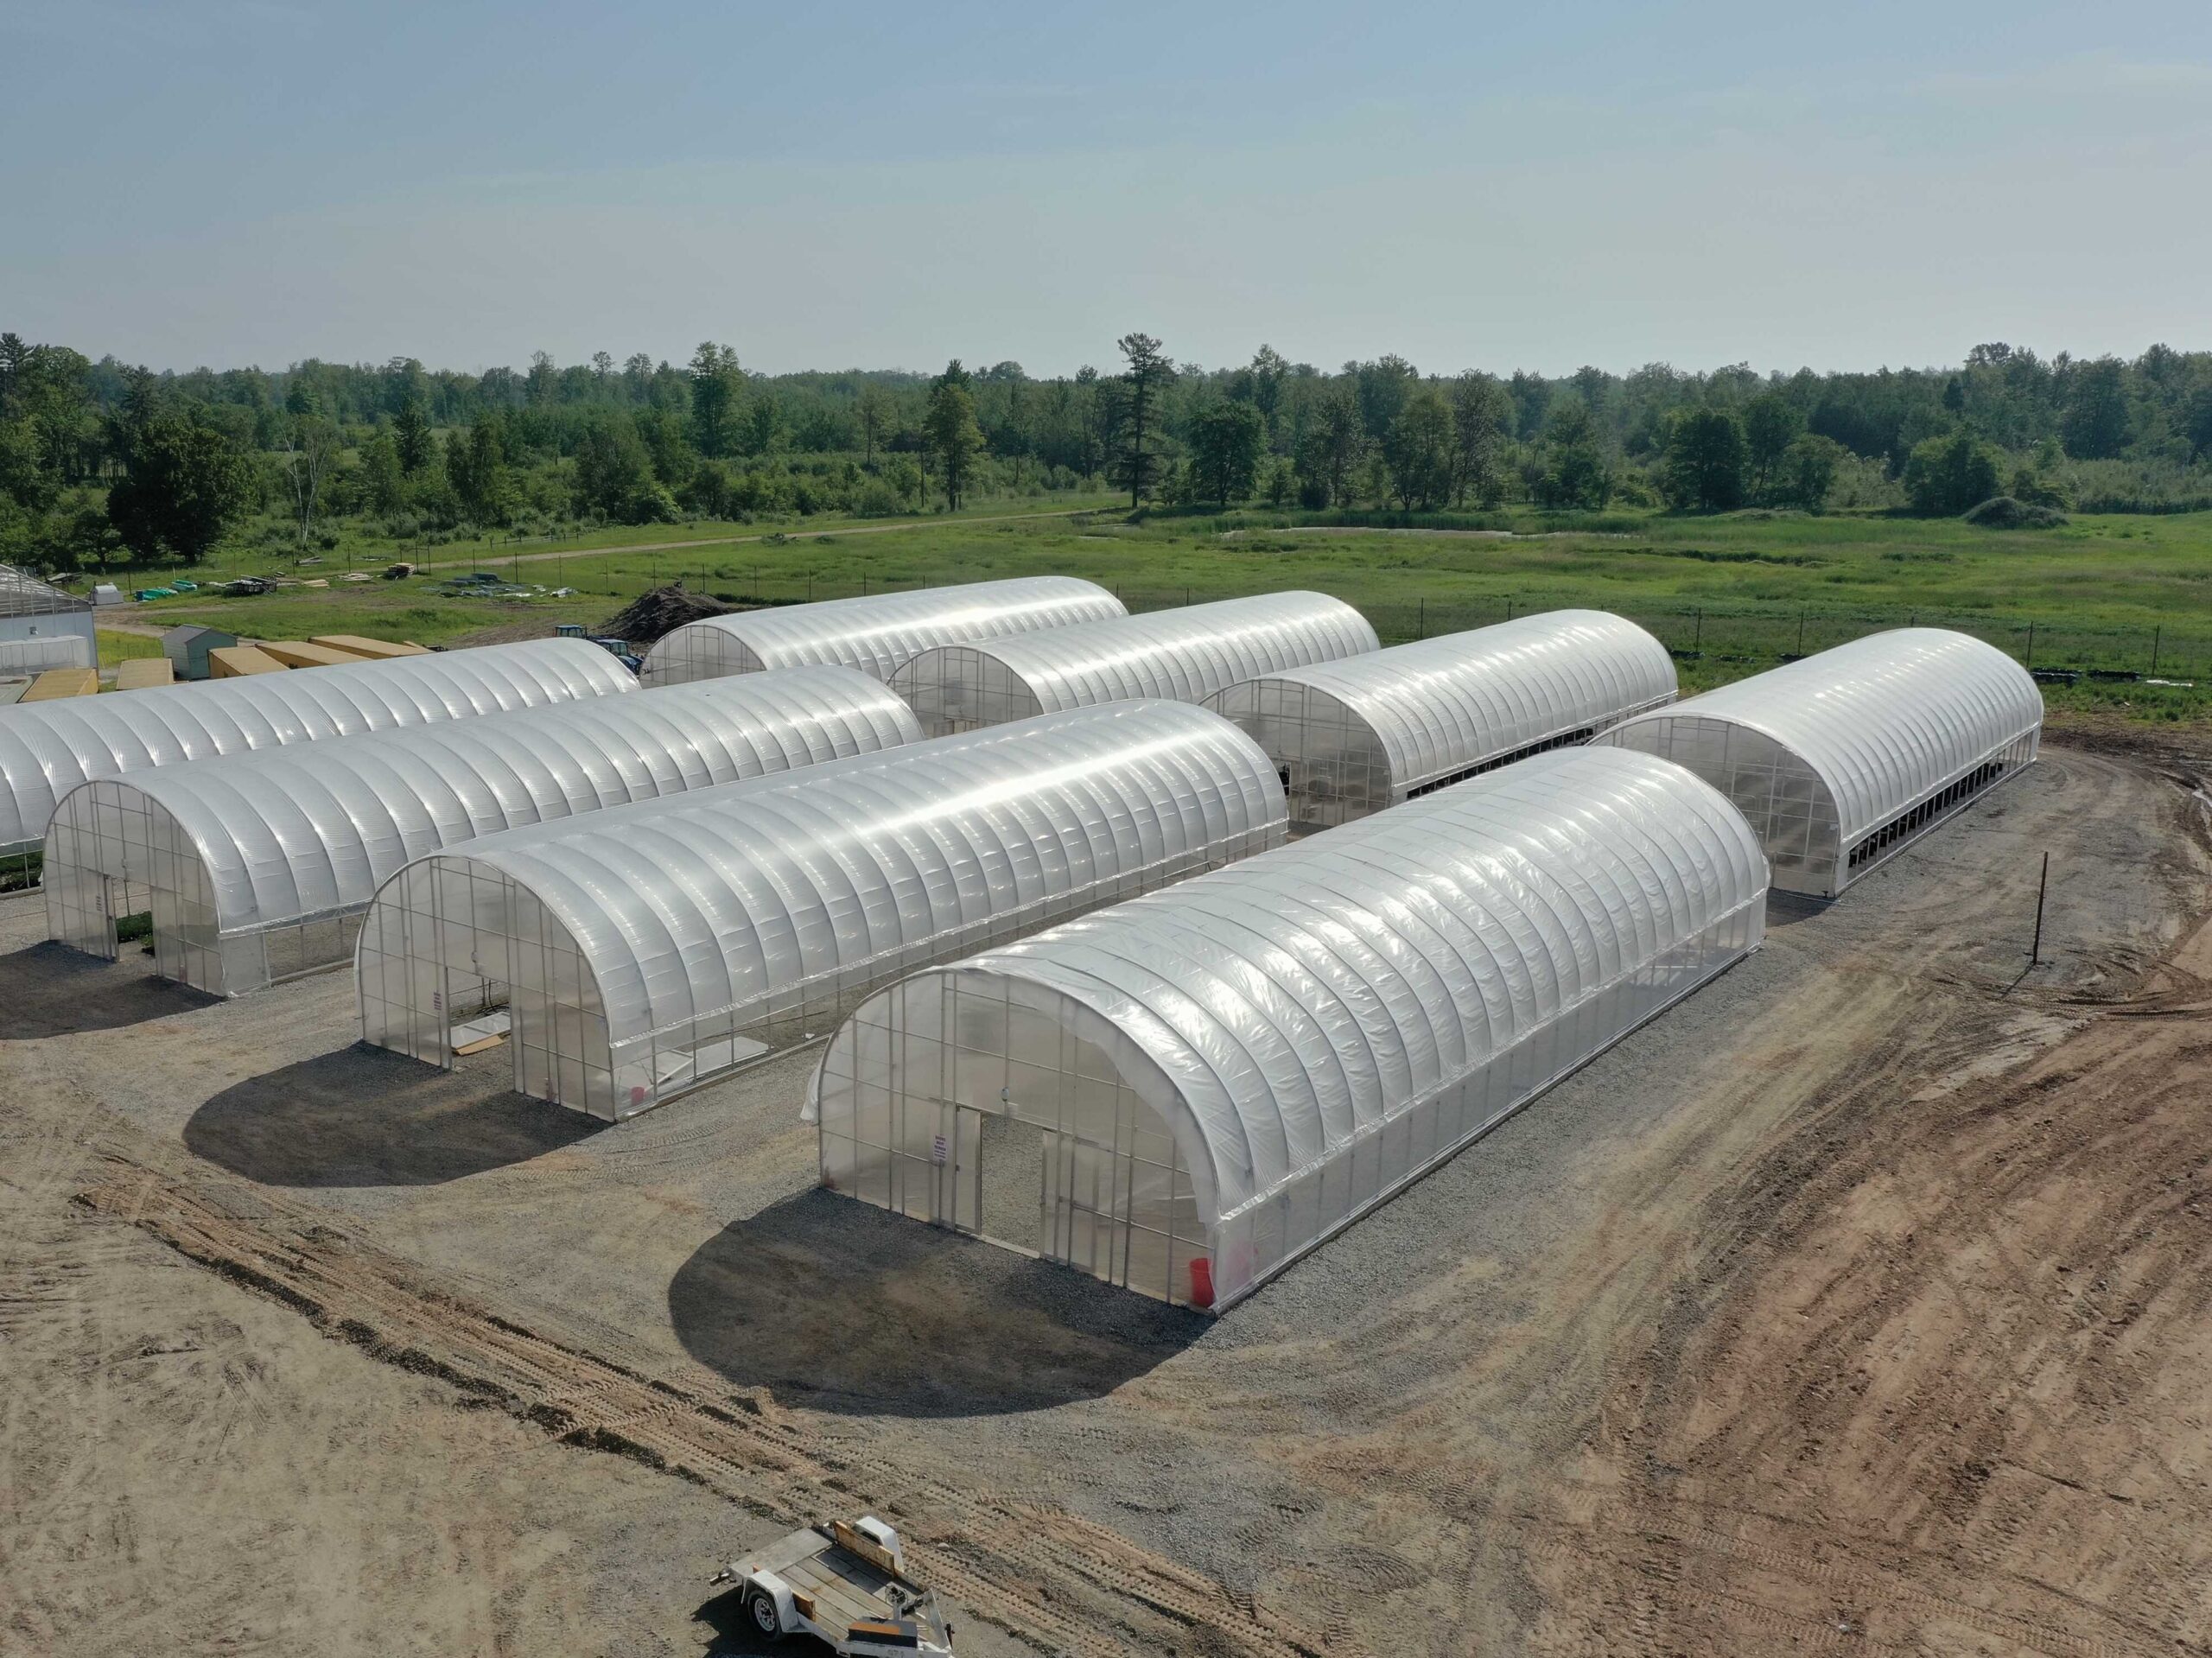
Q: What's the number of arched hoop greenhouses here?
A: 8